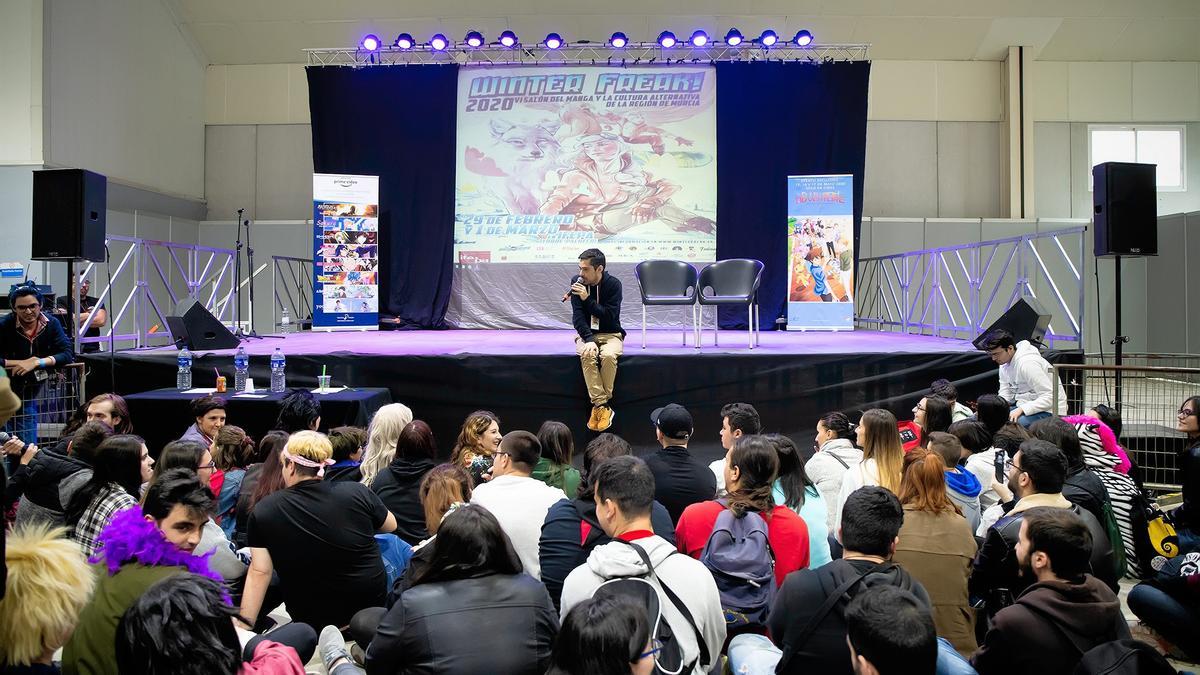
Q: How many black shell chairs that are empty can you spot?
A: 2